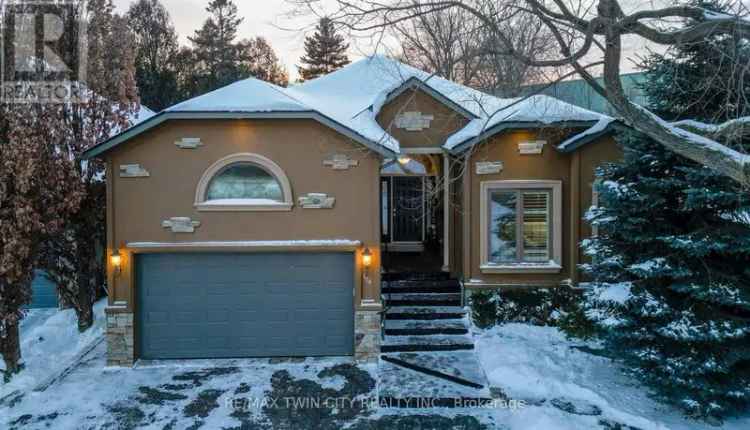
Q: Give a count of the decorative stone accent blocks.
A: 8